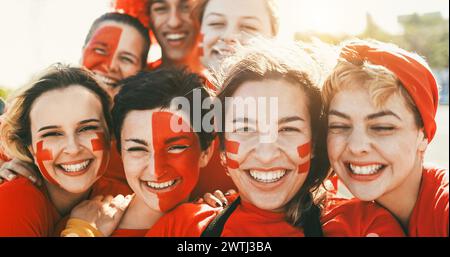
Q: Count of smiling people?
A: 7